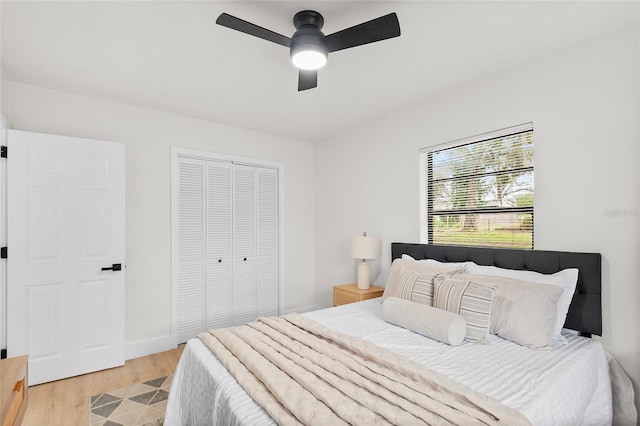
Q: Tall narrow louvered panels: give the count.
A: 4